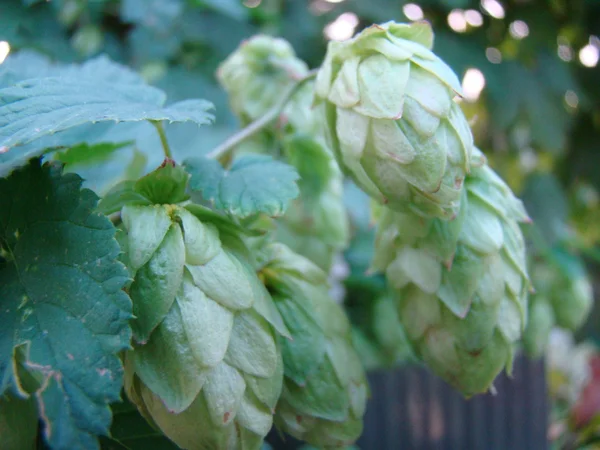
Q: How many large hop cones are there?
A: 4